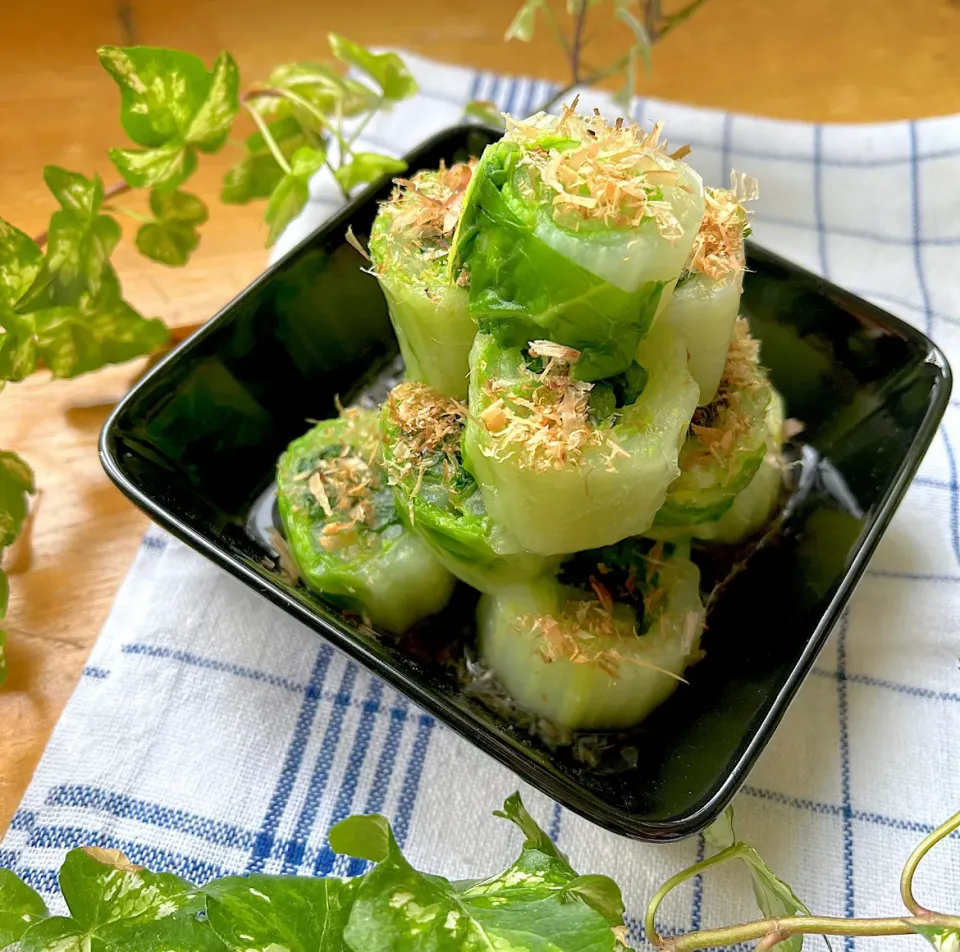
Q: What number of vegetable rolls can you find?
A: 8